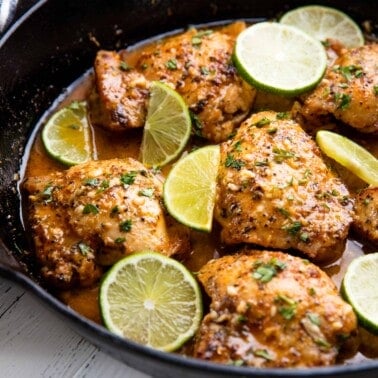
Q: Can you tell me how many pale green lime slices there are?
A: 8